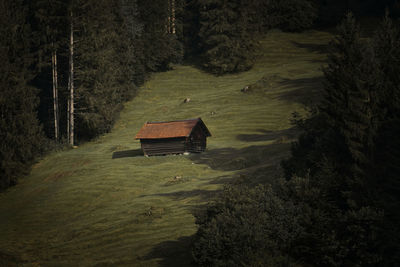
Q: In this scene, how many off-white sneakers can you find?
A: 0